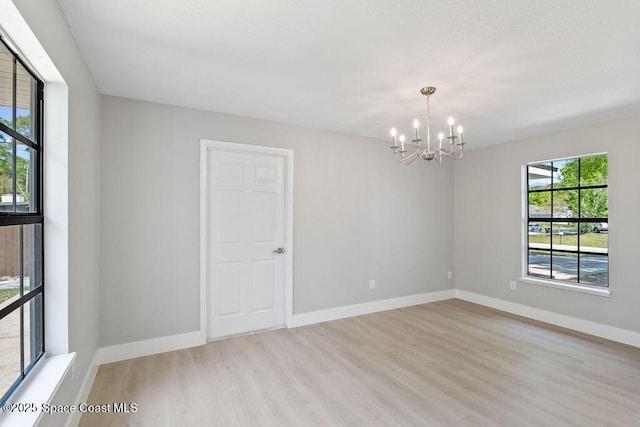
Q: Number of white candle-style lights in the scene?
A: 6